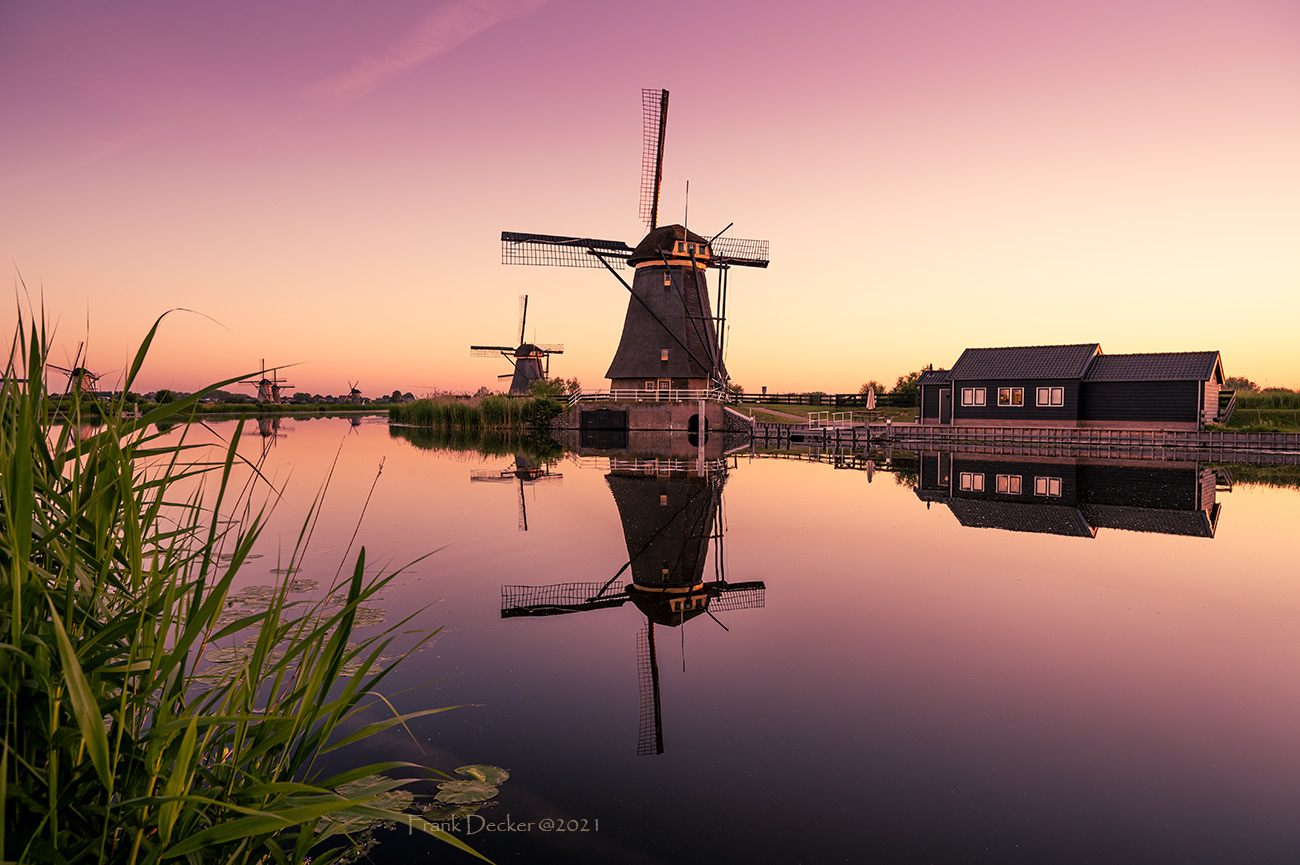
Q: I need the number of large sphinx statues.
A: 0